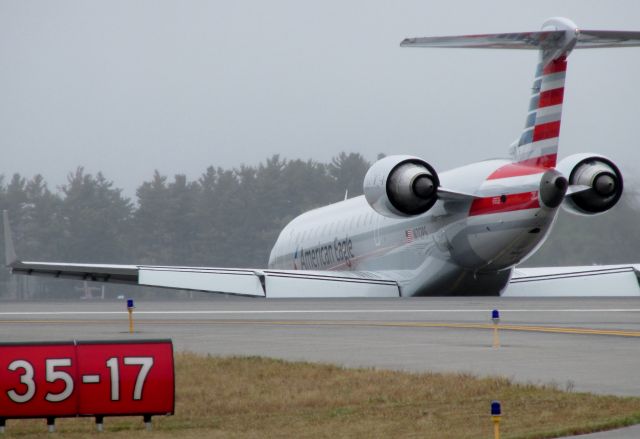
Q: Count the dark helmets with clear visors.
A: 0